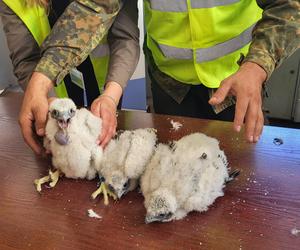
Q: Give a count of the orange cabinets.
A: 0